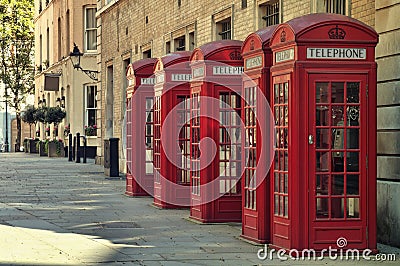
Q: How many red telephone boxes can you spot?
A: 5